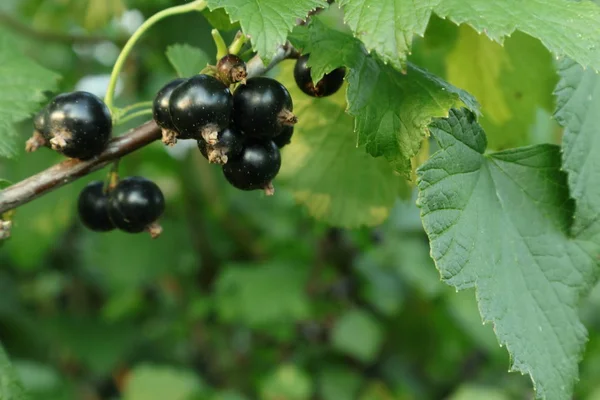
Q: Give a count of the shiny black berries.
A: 11